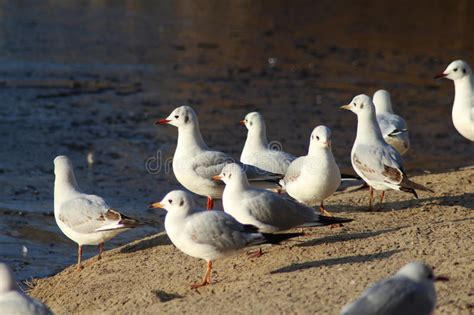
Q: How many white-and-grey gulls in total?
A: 11